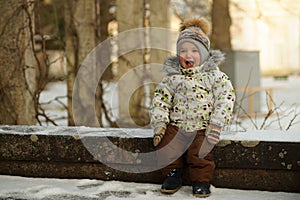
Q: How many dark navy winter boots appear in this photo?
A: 2